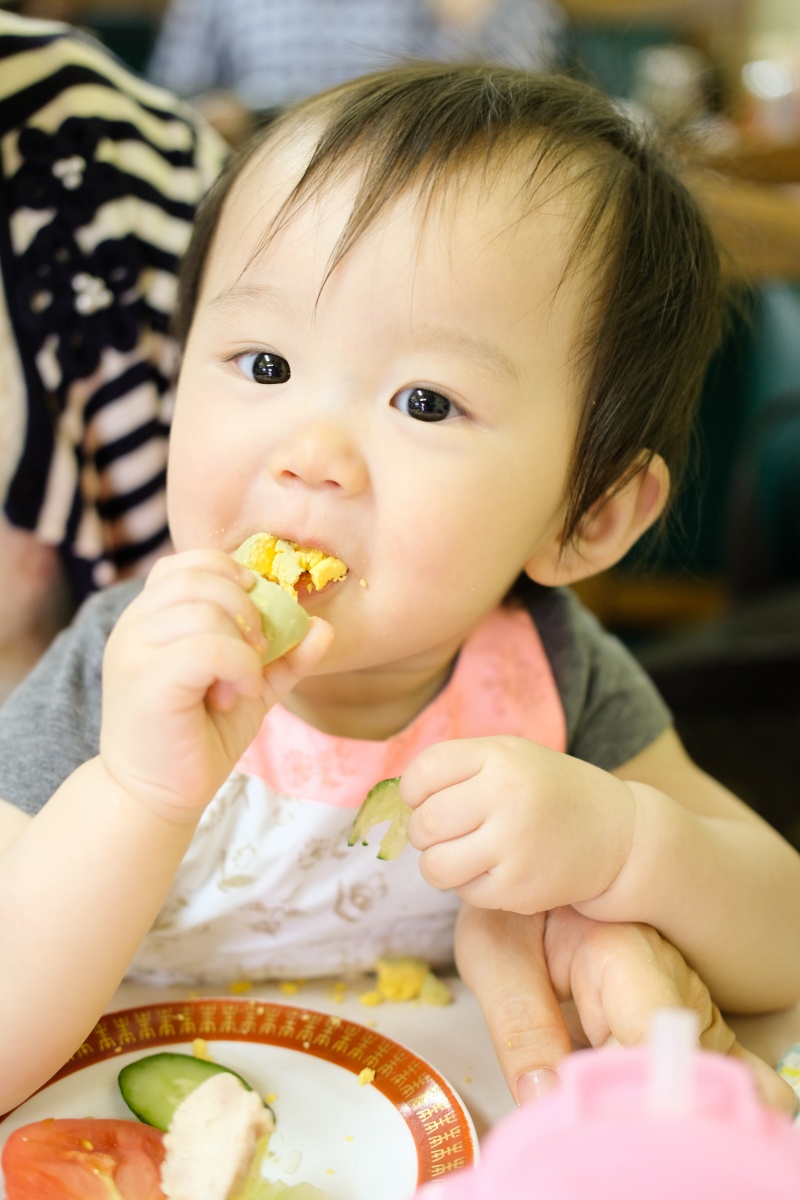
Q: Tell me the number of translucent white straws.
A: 1